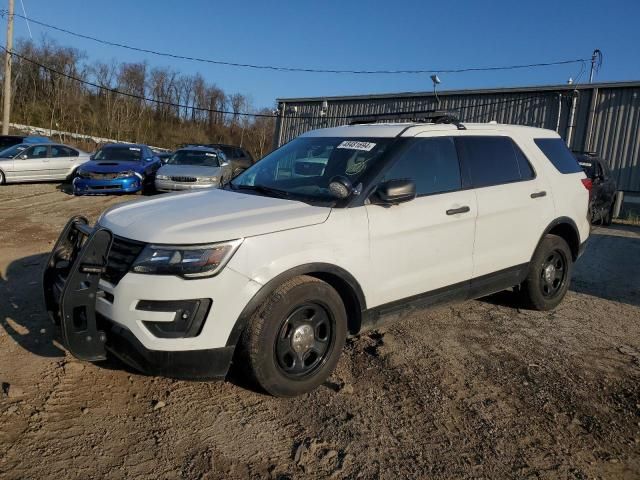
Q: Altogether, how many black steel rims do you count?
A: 2